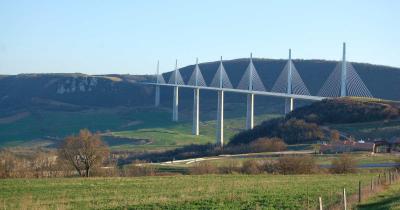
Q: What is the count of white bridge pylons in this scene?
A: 7